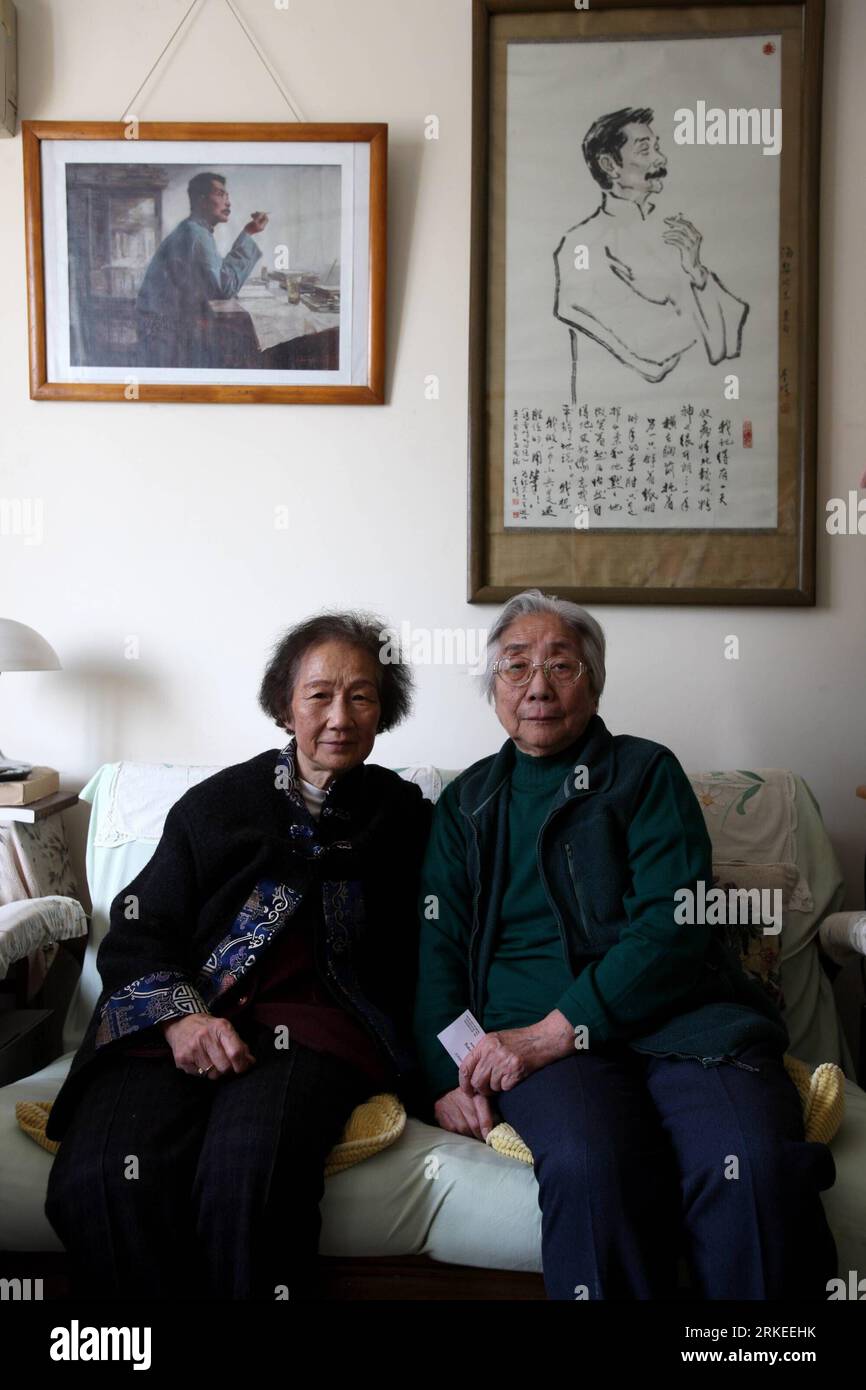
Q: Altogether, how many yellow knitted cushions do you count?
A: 2